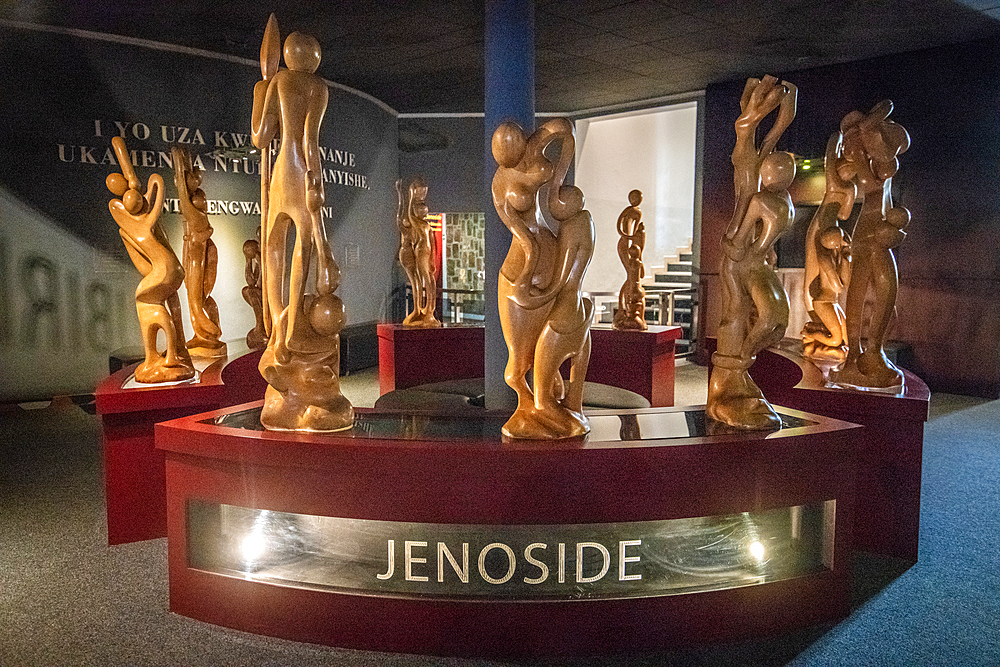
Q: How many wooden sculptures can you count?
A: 10